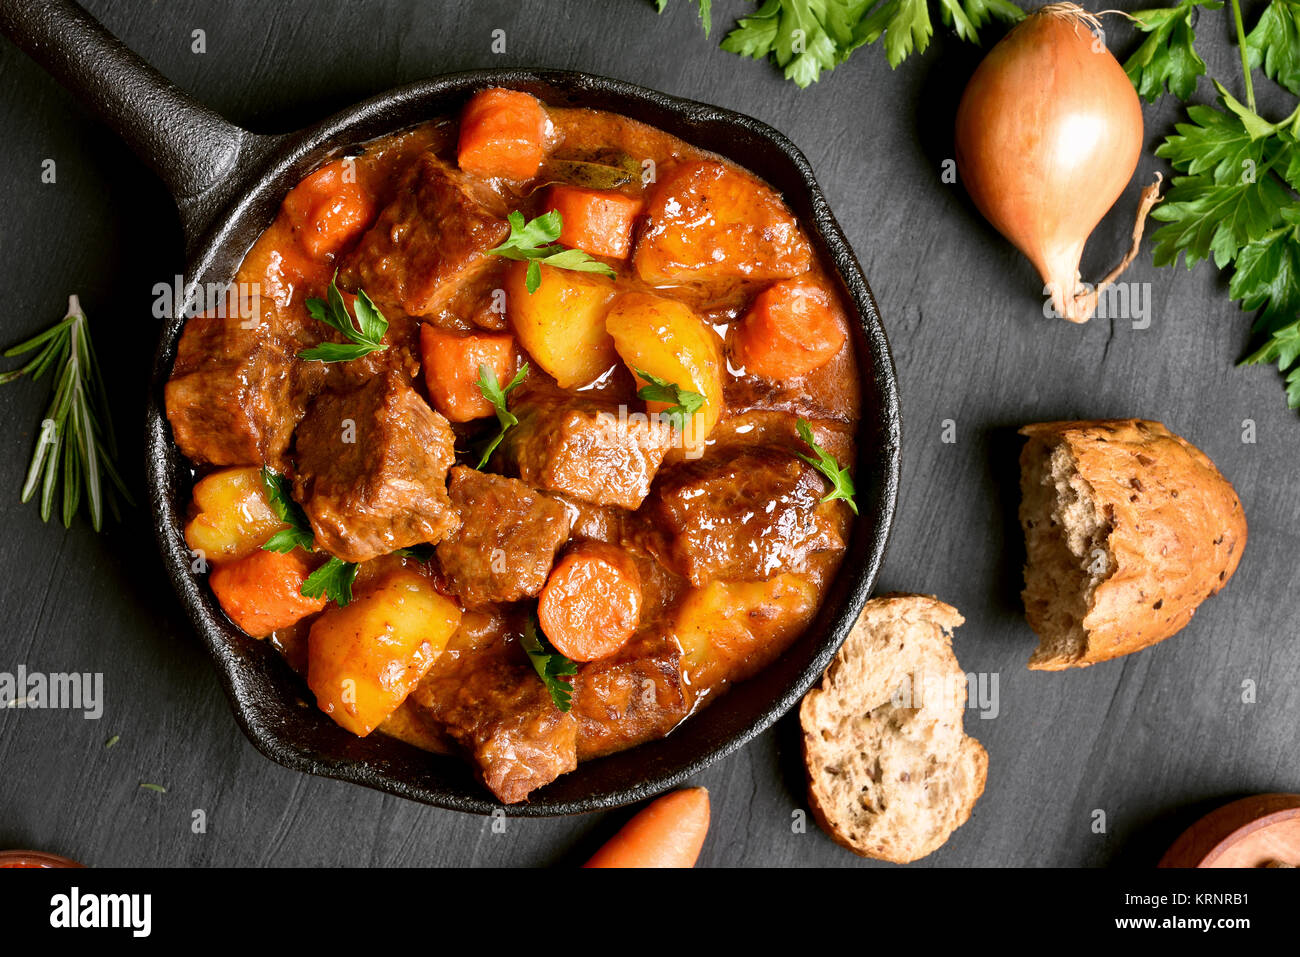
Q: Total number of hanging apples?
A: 0